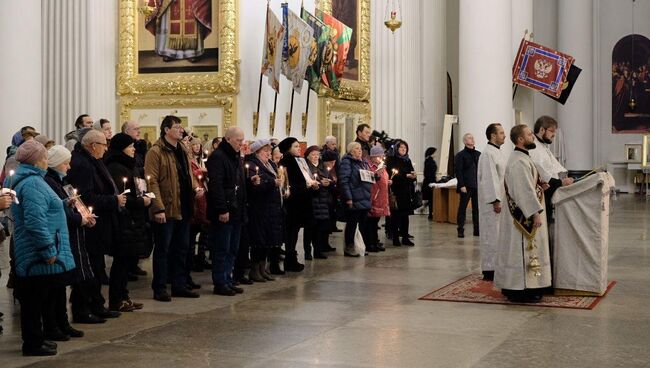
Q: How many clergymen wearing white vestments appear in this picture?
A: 3